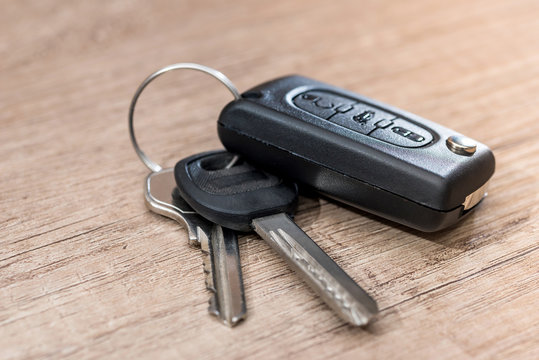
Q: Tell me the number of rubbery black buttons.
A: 3